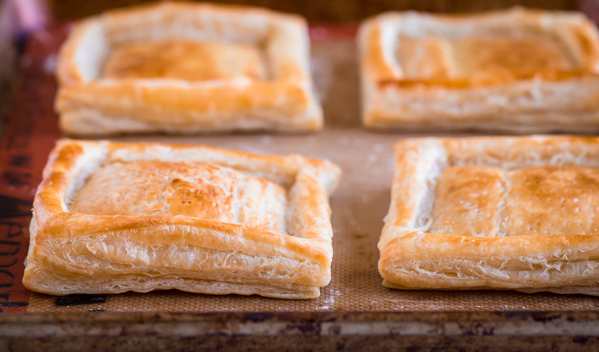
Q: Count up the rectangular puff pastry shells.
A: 4